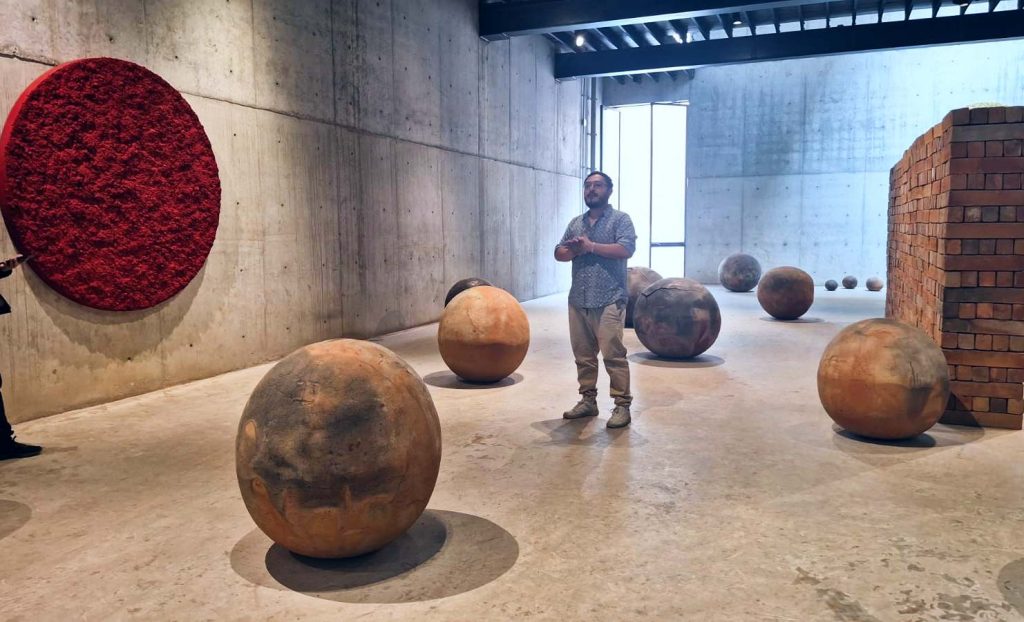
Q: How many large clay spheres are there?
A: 8